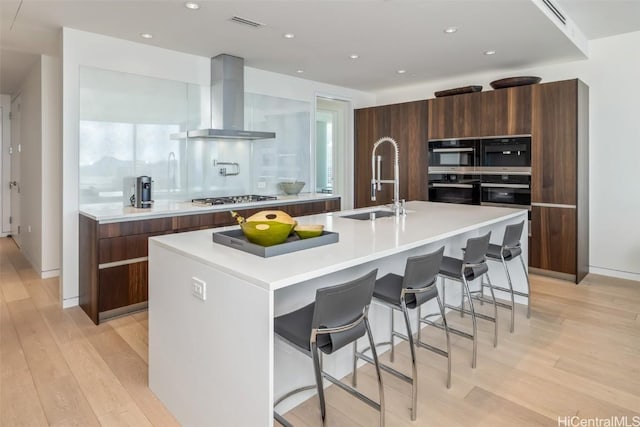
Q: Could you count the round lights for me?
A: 8